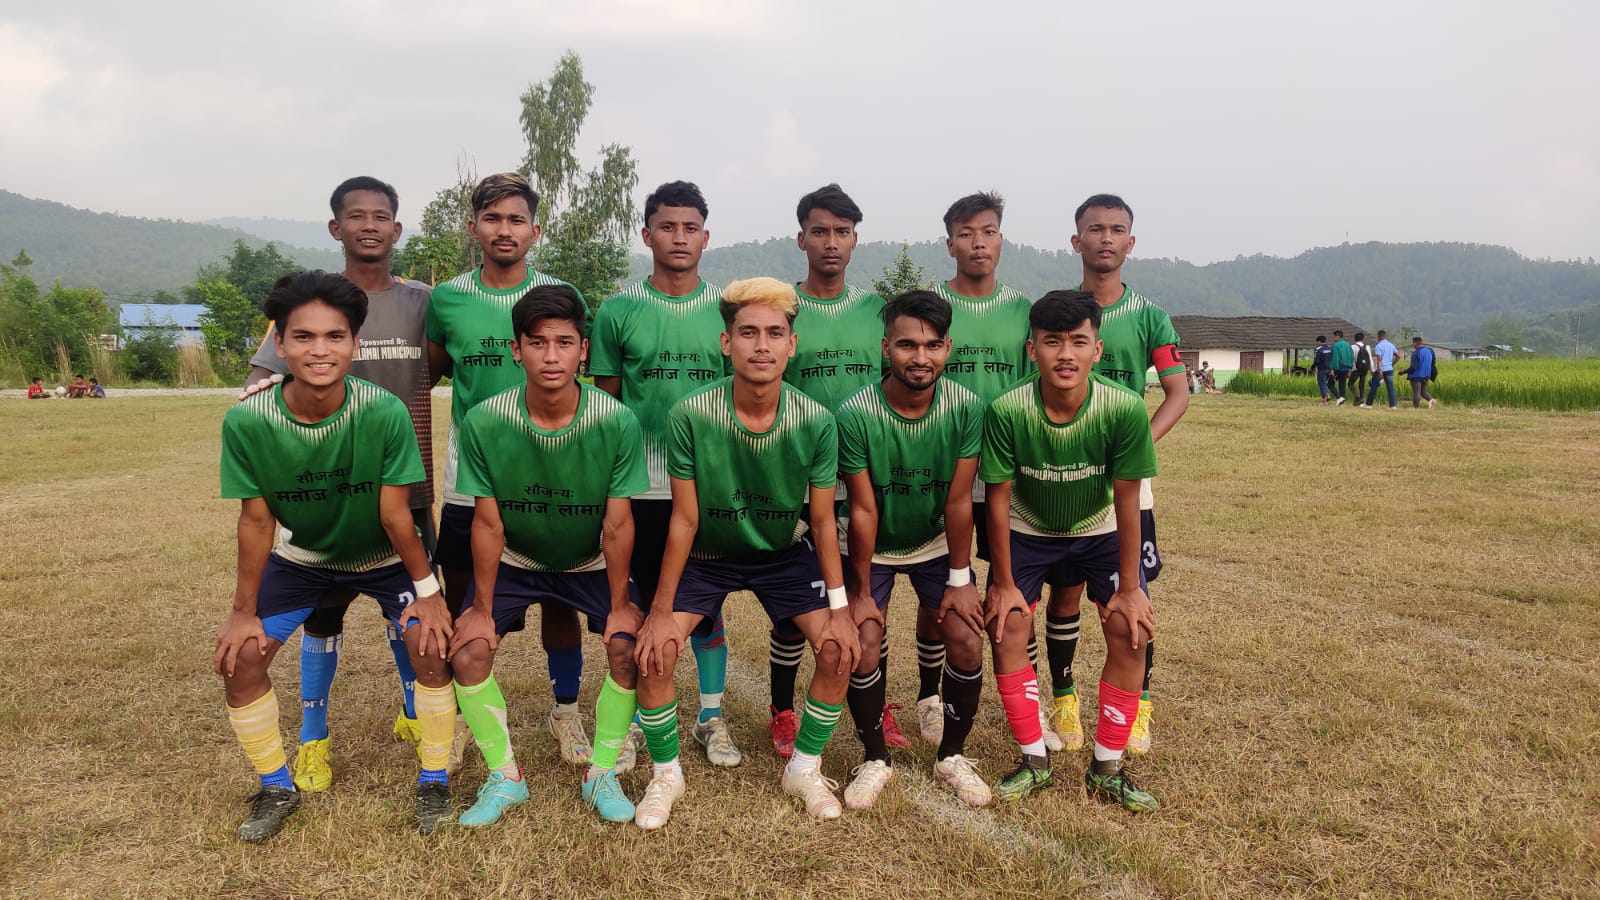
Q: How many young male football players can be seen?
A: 11